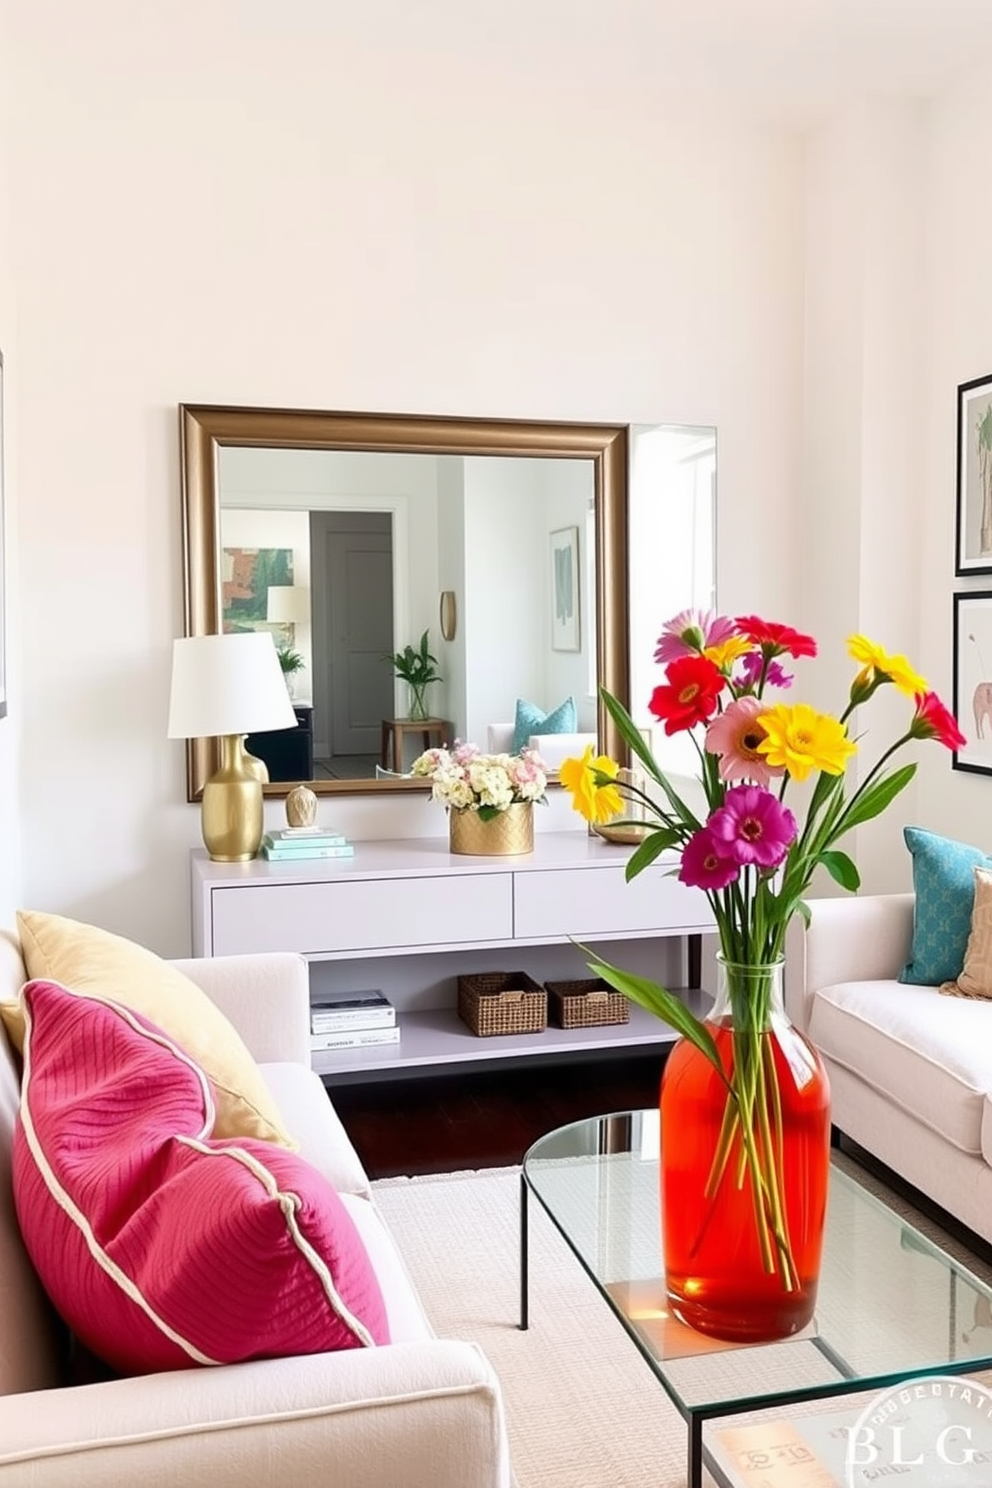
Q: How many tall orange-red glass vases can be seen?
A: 1